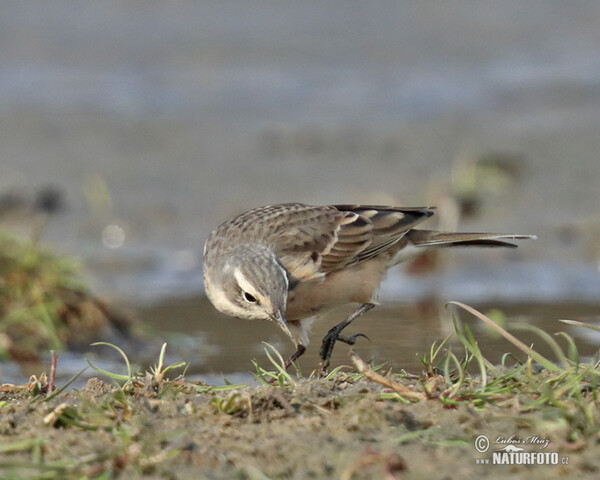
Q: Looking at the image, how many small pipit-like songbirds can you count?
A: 1